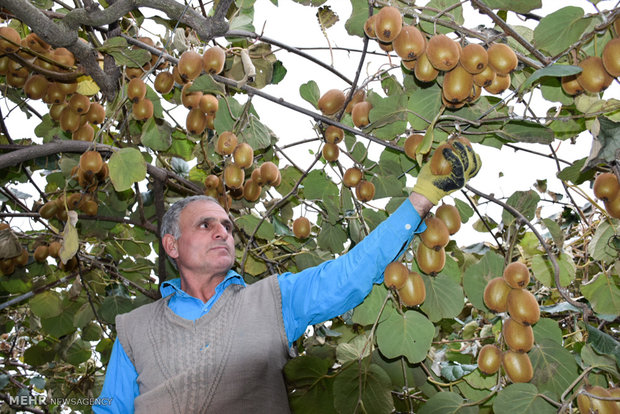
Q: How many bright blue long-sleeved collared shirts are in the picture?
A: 1